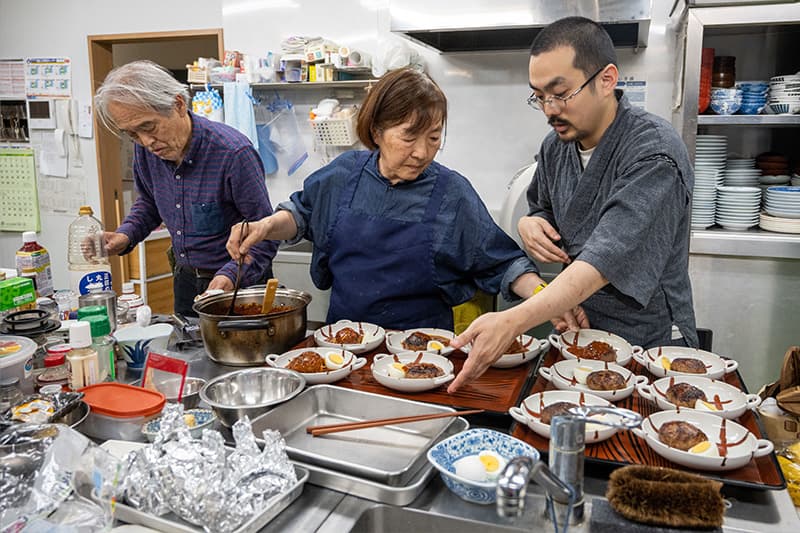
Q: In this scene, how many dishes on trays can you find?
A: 11